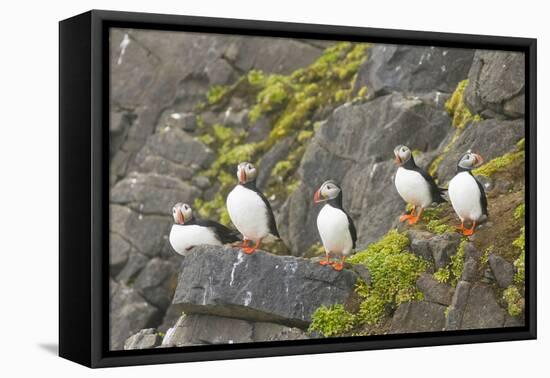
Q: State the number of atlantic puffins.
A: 5